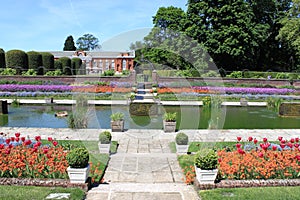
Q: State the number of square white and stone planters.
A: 6